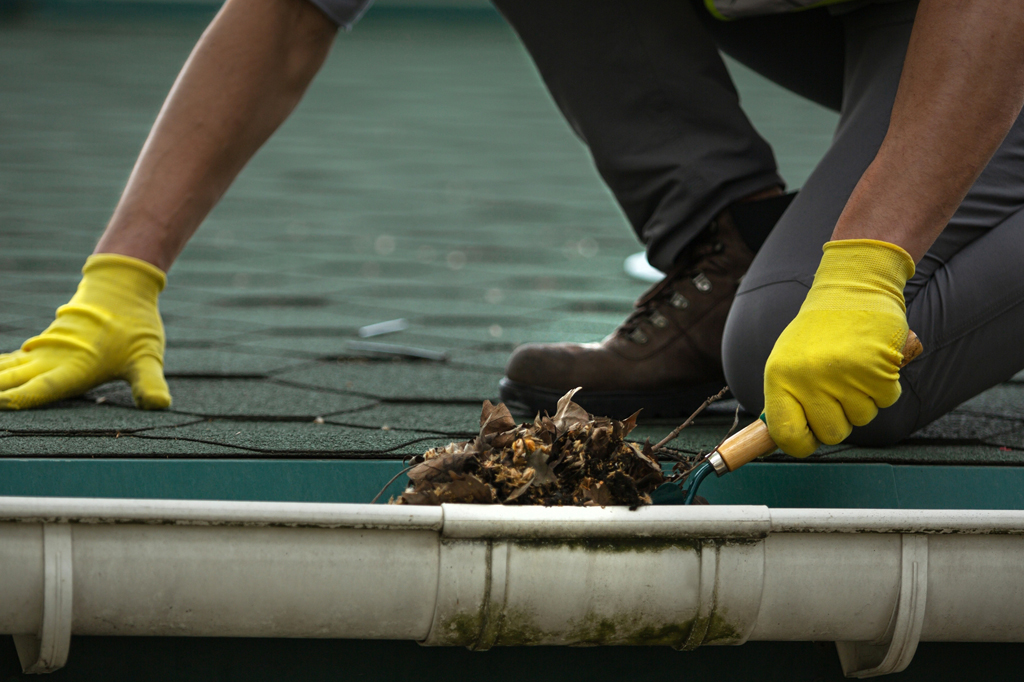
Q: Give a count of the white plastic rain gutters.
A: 1